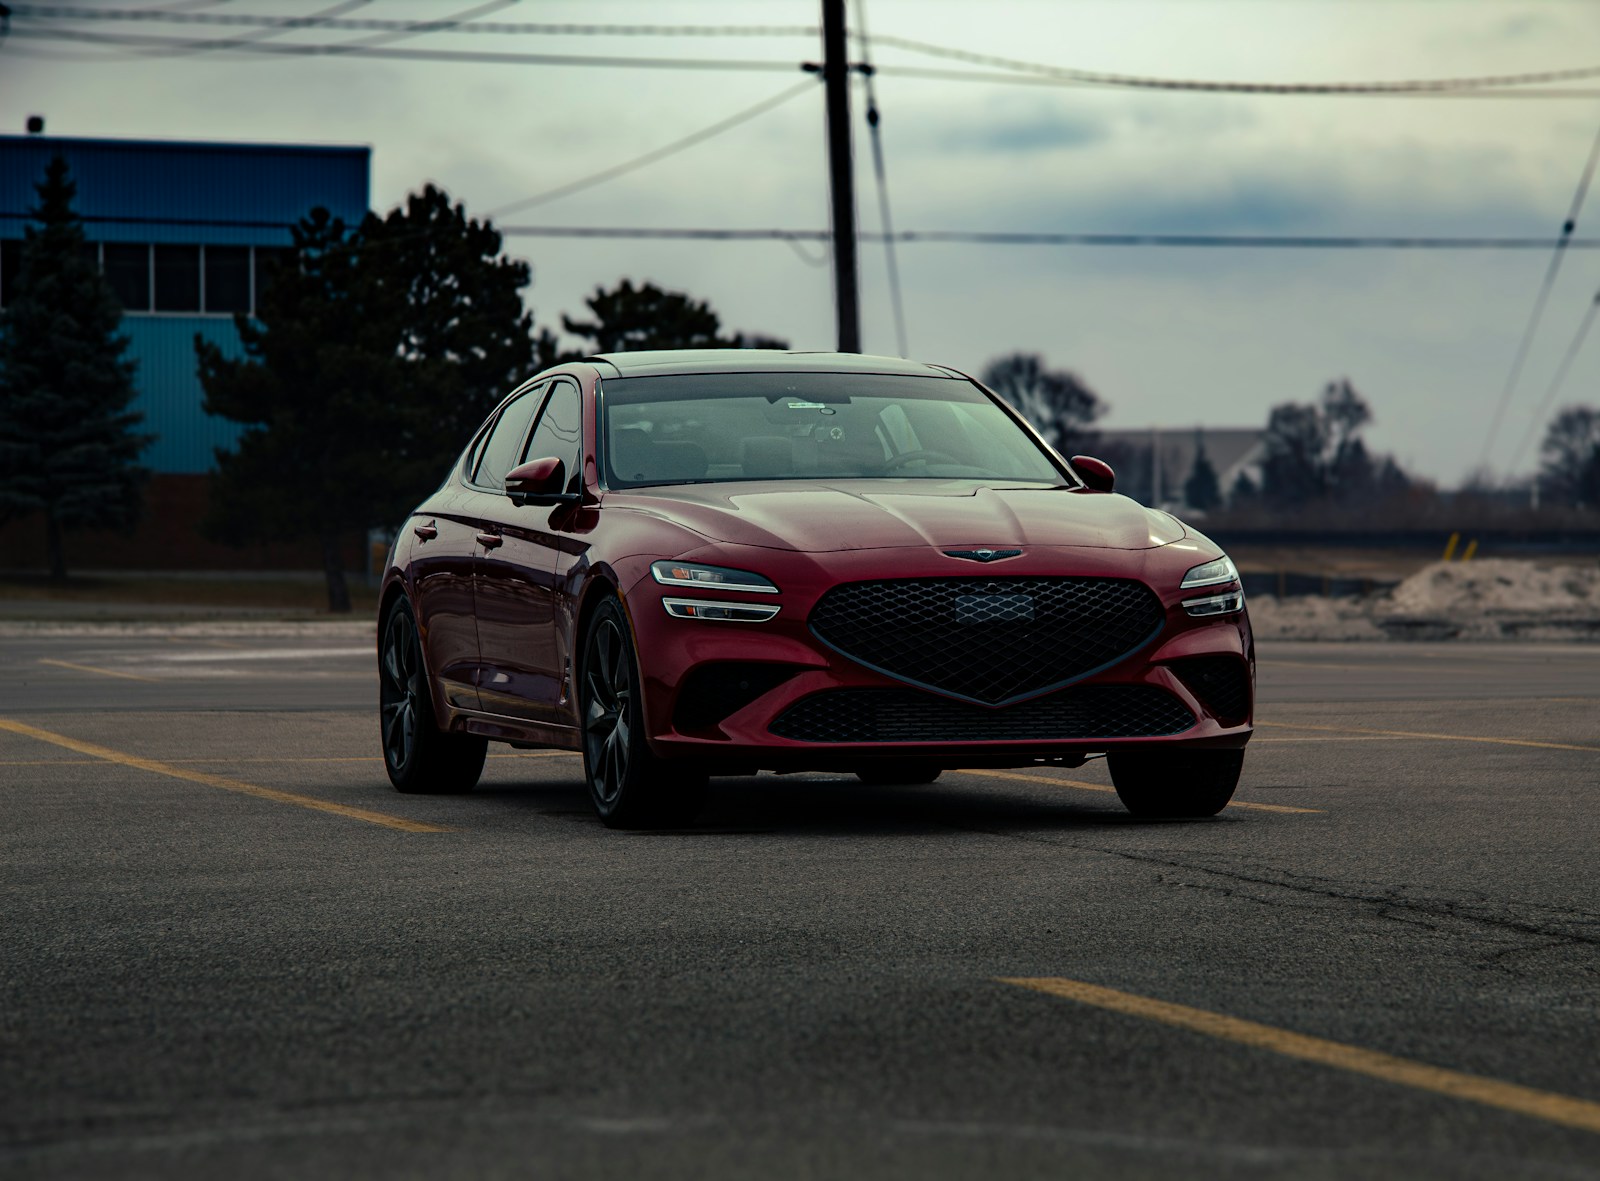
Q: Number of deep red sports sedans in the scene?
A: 1